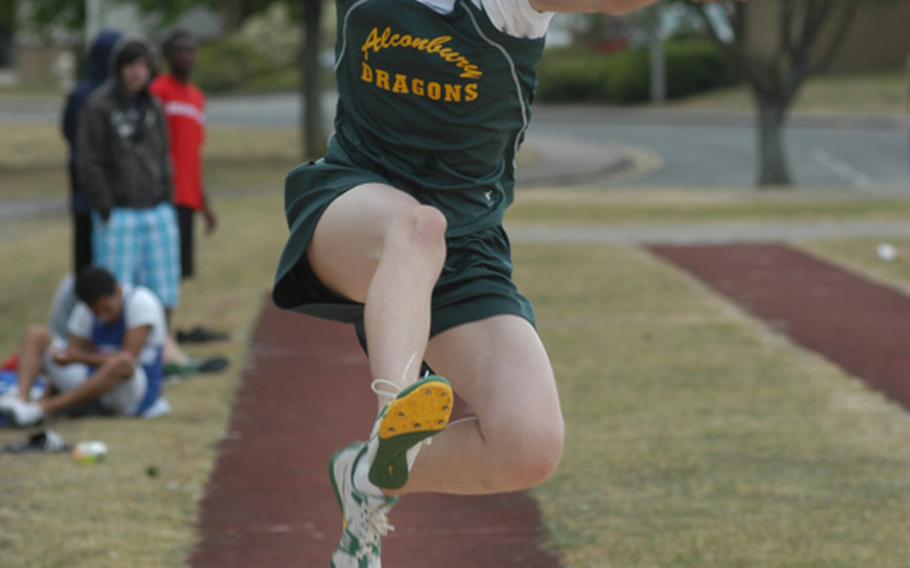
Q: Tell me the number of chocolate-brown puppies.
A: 0